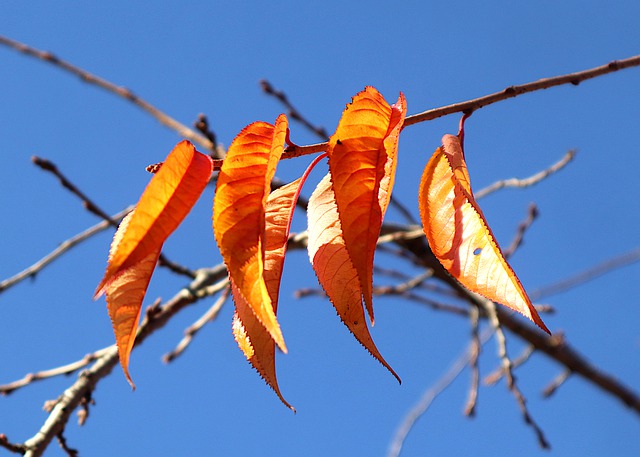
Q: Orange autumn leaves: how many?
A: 7